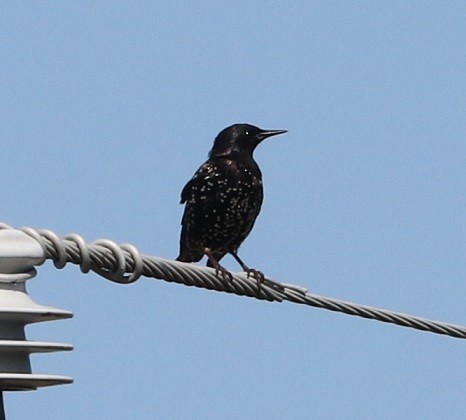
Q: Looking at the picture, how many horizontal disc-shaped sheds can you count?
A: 3